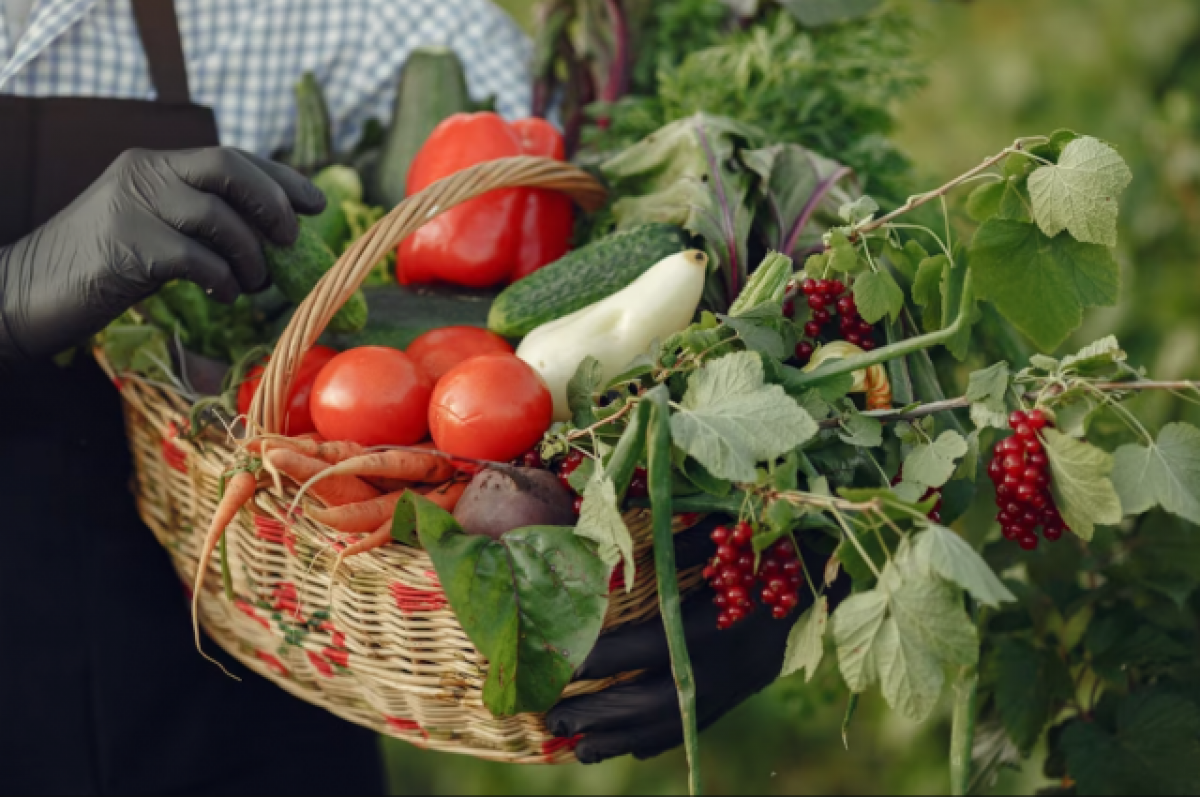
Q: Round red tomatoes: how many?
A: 4